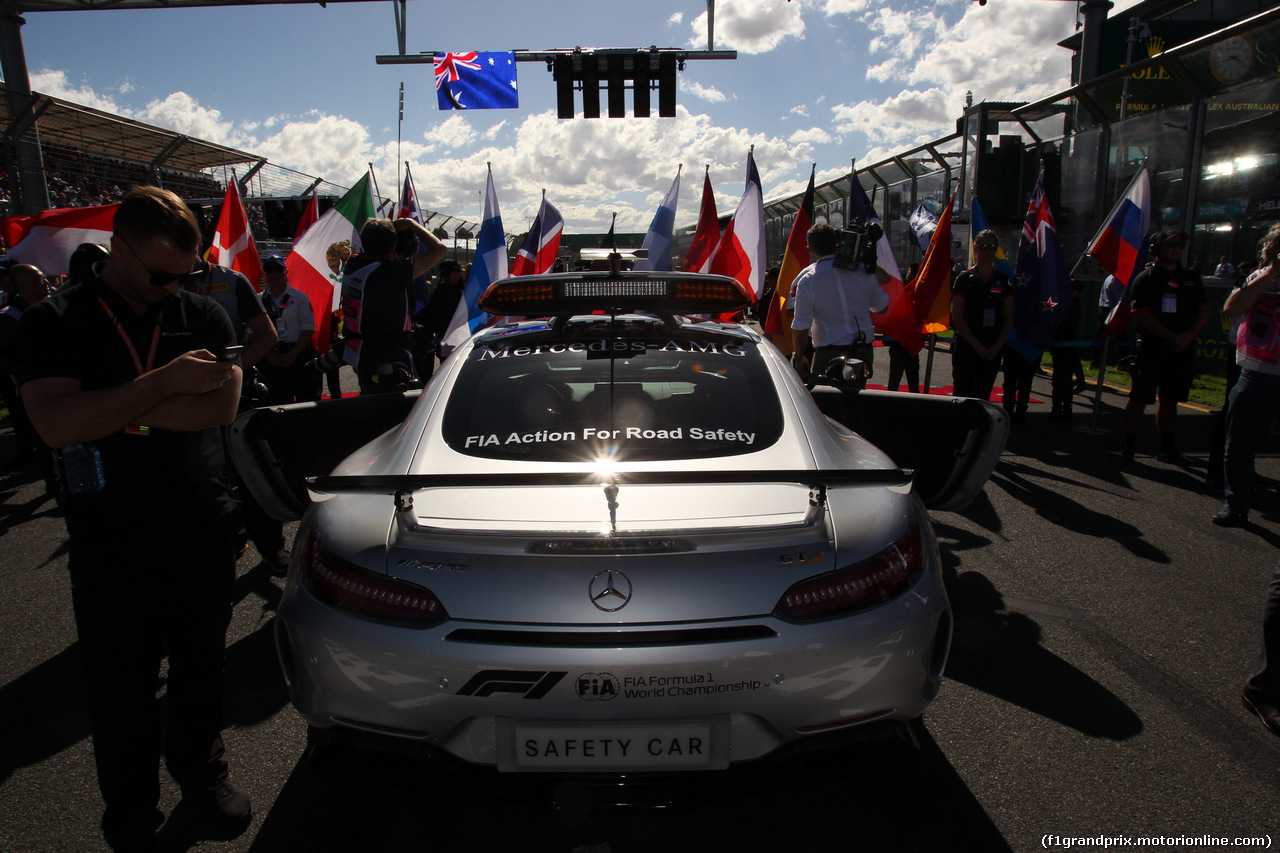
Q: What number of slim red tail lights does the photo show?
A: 2